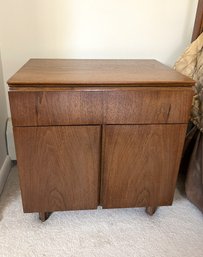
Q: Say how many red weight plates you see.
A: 0